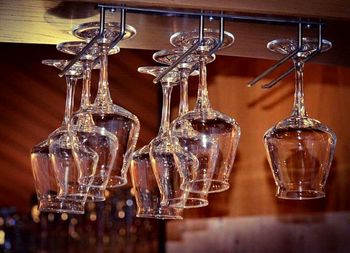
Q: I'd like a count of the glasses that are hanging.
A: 7